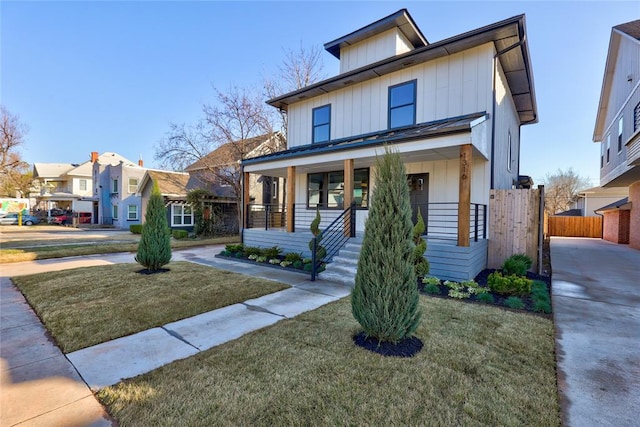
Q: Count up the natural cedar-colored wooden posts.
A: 4